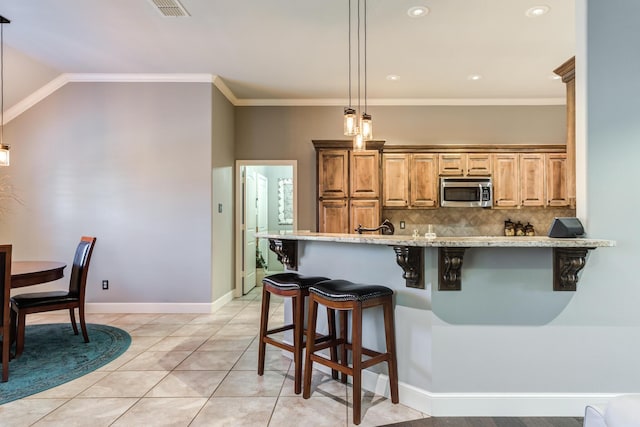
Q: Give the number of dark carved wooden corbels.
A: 4